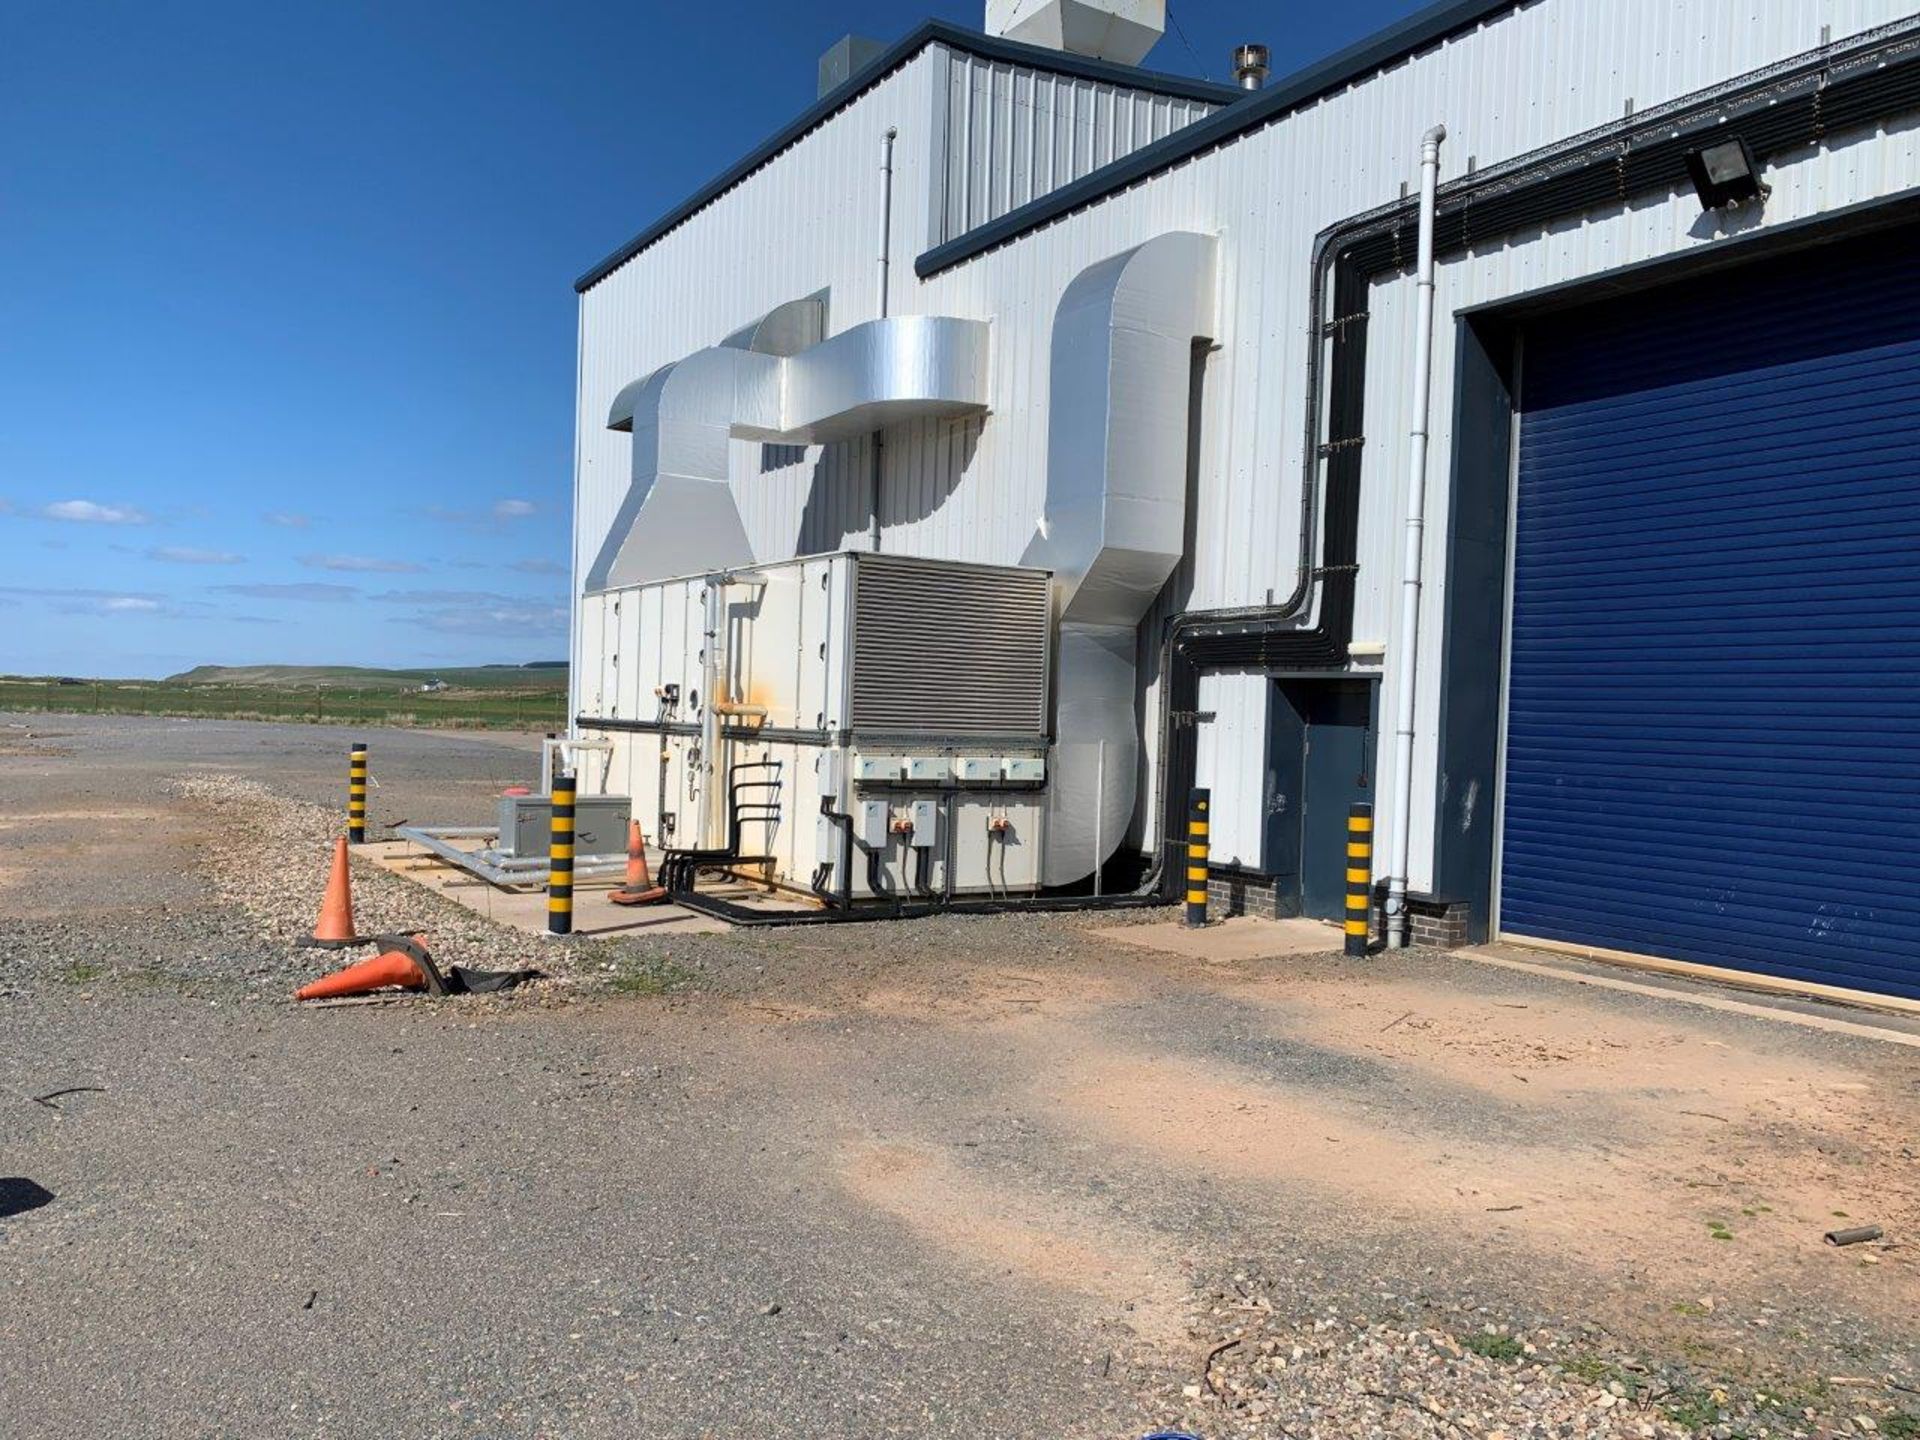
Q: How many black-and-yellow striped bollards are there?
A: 4